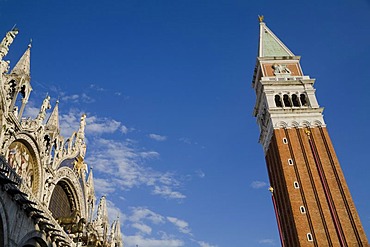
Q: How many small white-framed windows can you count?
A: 5